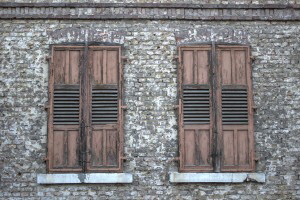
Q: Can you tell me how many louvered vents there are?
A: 4